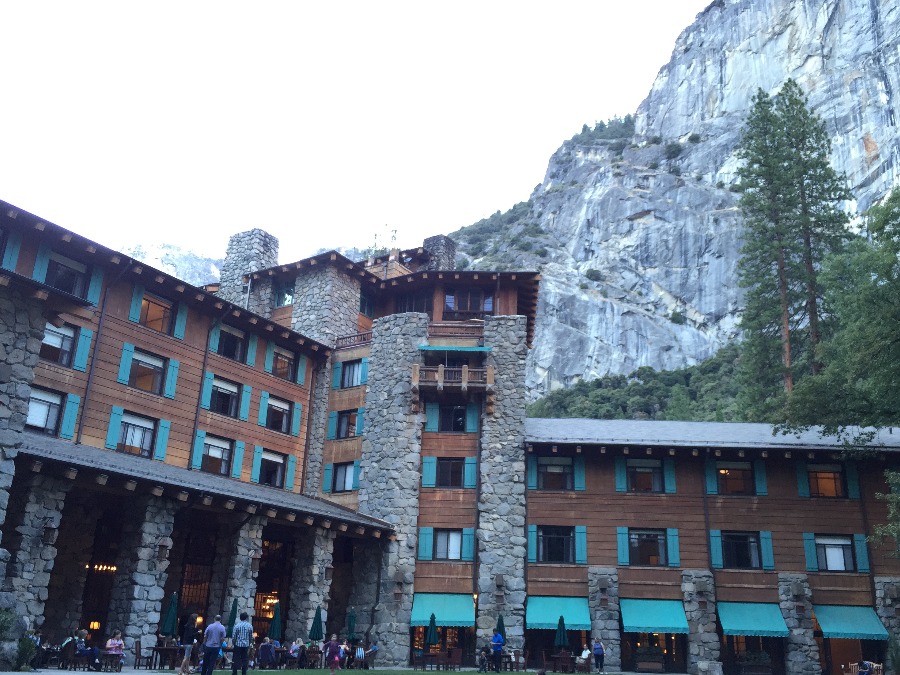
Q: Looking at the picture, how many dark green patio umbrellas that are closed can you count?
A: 8